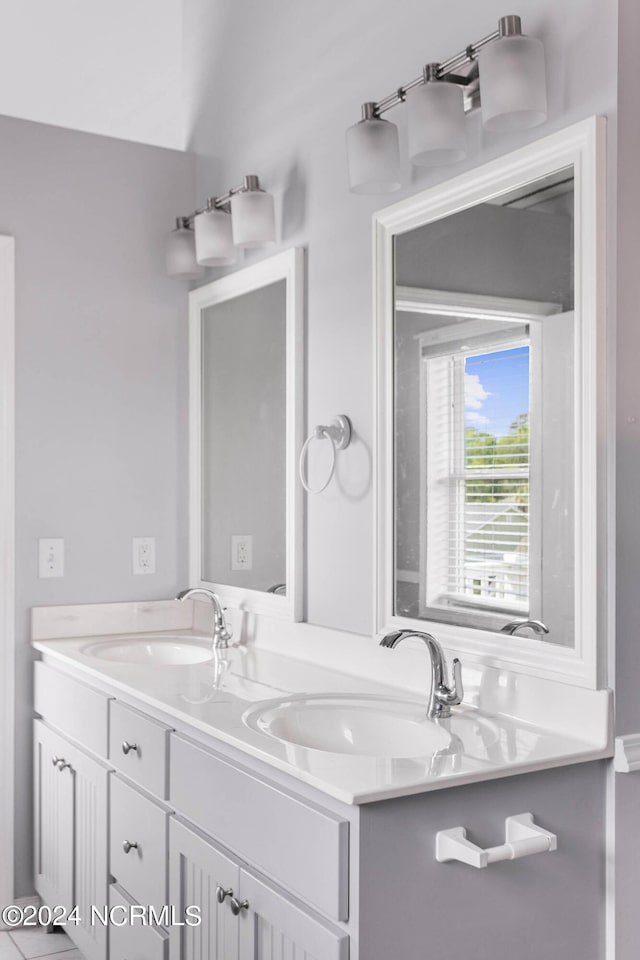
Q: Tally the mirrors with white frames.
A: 2